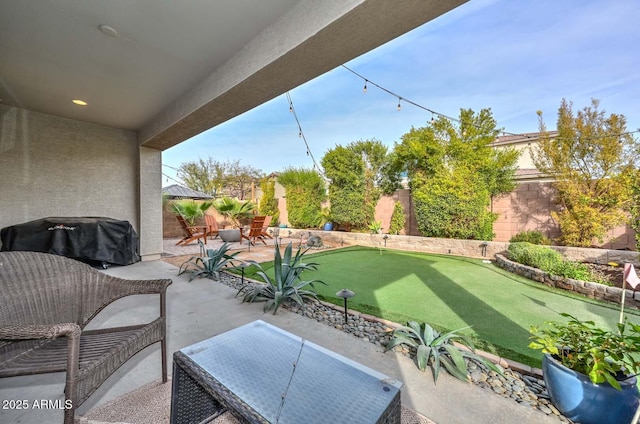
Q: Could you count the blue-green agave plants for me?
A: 3